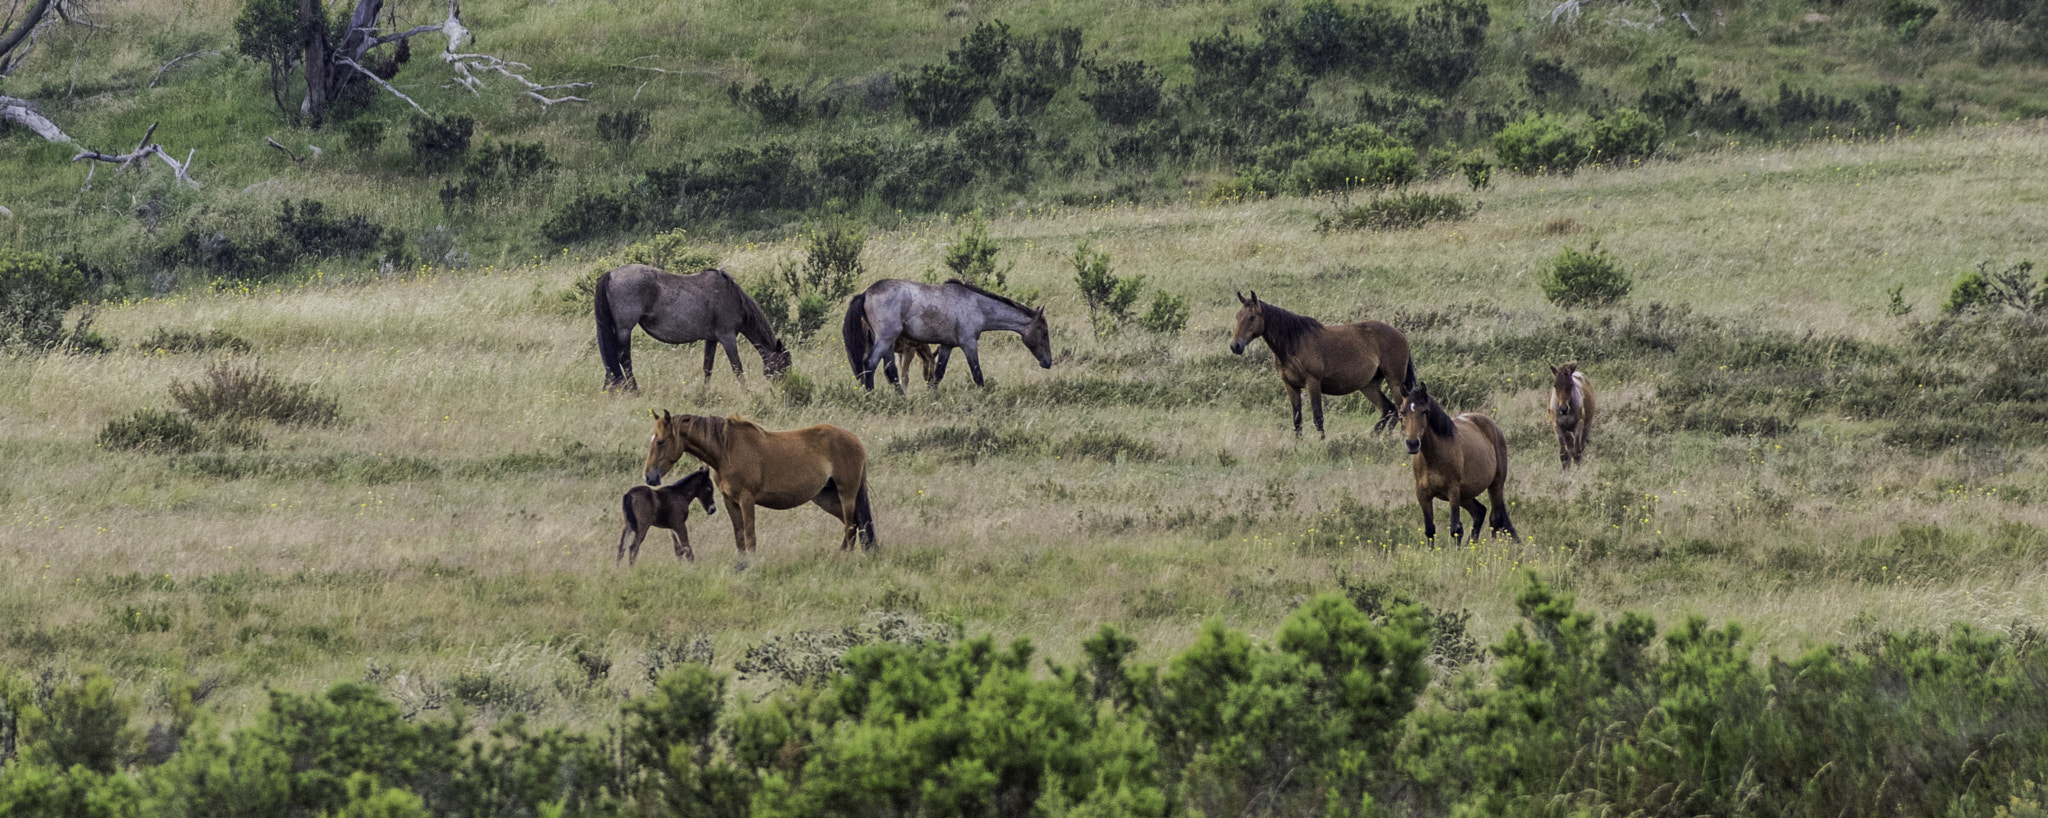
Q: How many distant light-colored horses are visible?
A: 2